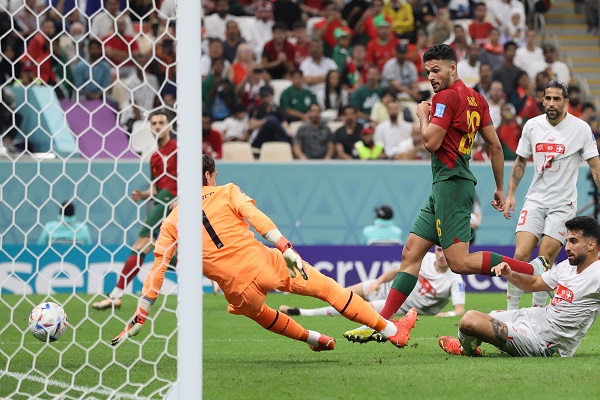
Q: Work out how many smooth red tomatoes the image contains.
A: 0